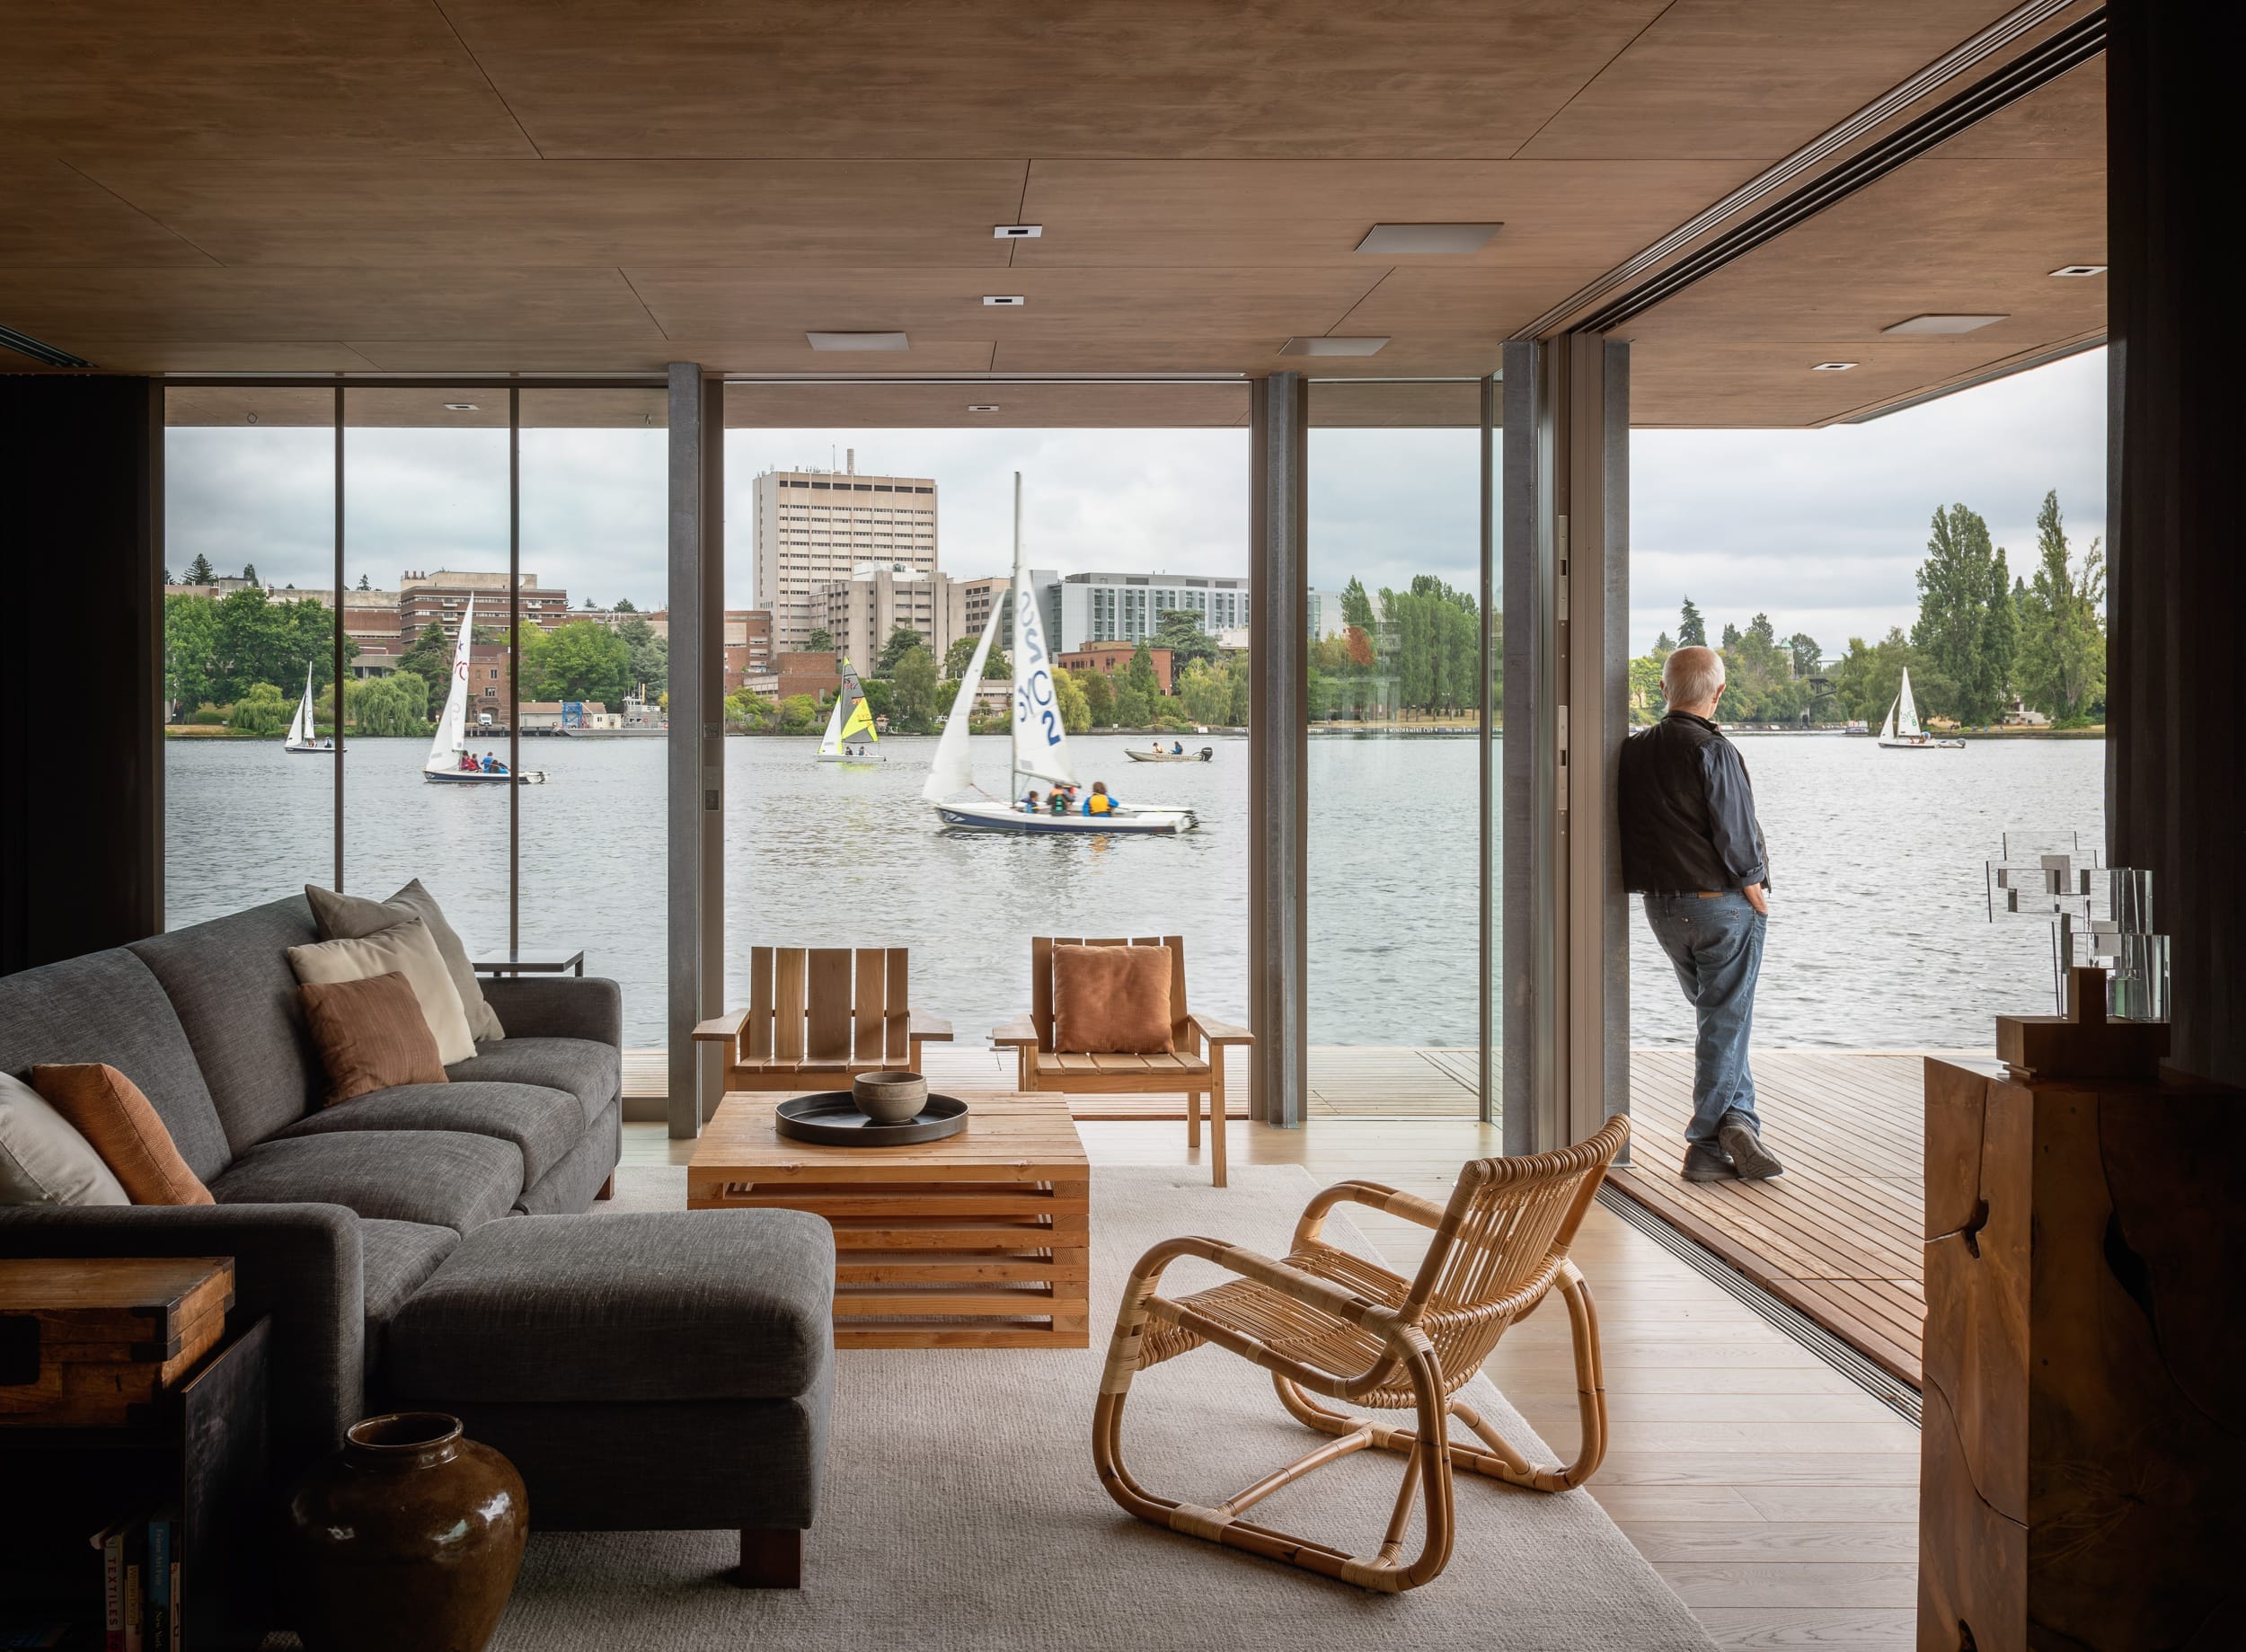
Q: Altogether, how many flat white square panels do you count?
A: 4